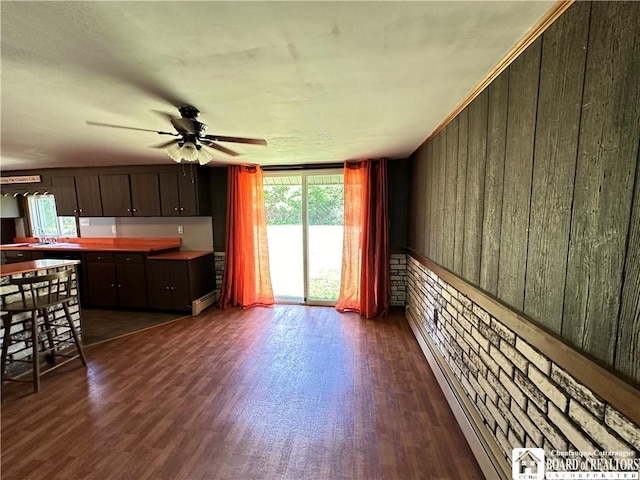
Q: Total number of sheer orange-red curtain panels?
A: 2